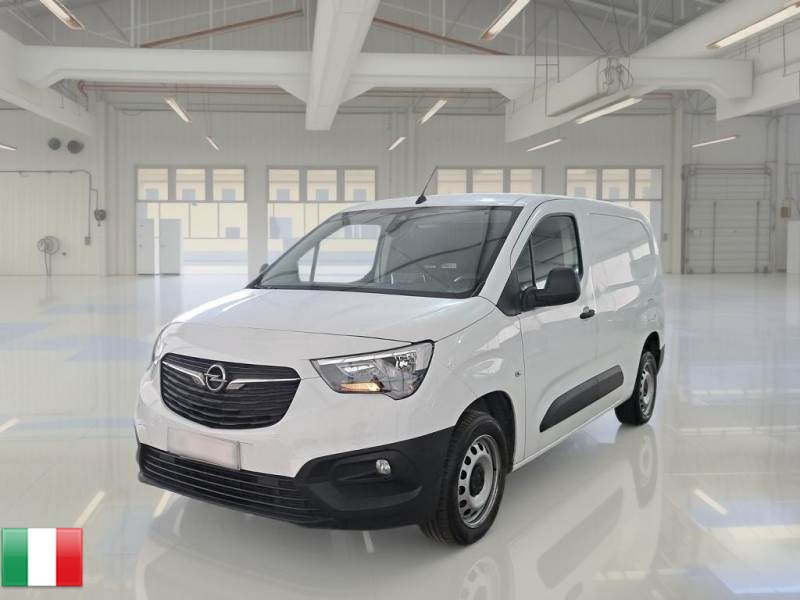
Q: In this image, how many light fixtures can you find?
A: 11